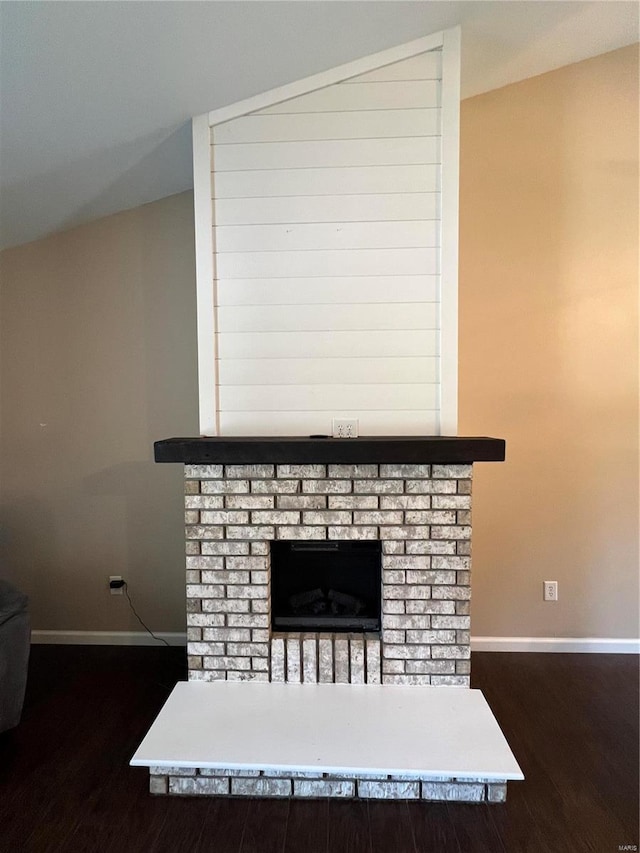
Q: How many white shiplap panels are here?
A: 14